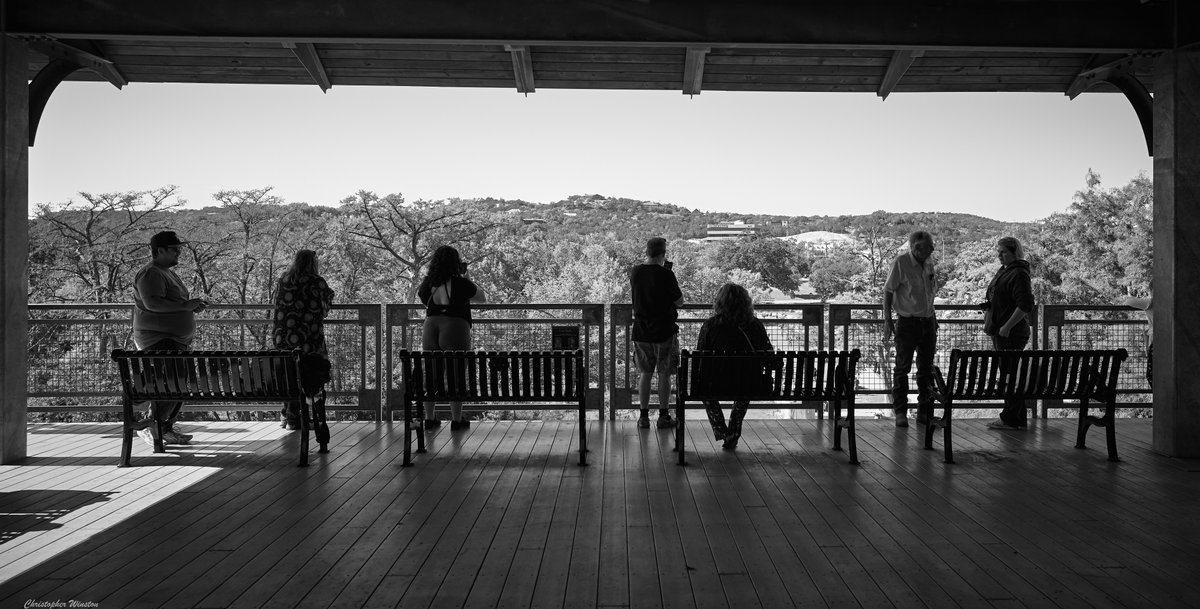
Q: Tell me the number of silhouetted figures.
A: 7